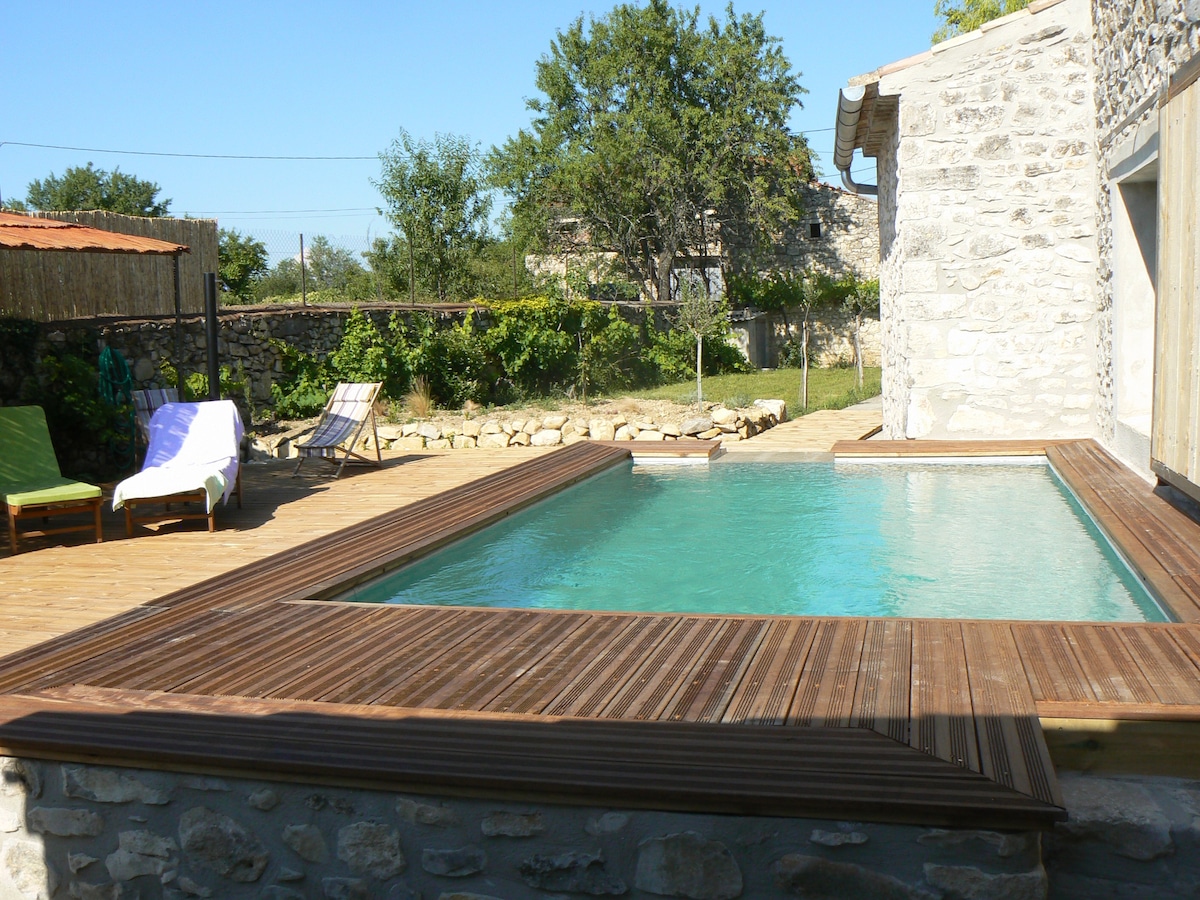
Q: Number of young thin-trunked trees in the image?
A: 3